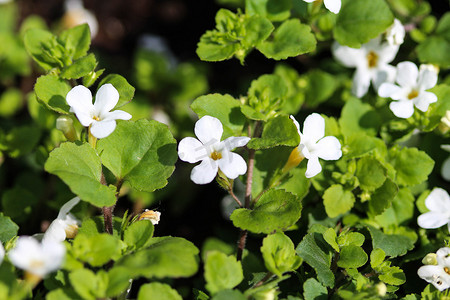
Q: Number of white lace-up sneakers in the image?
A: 0